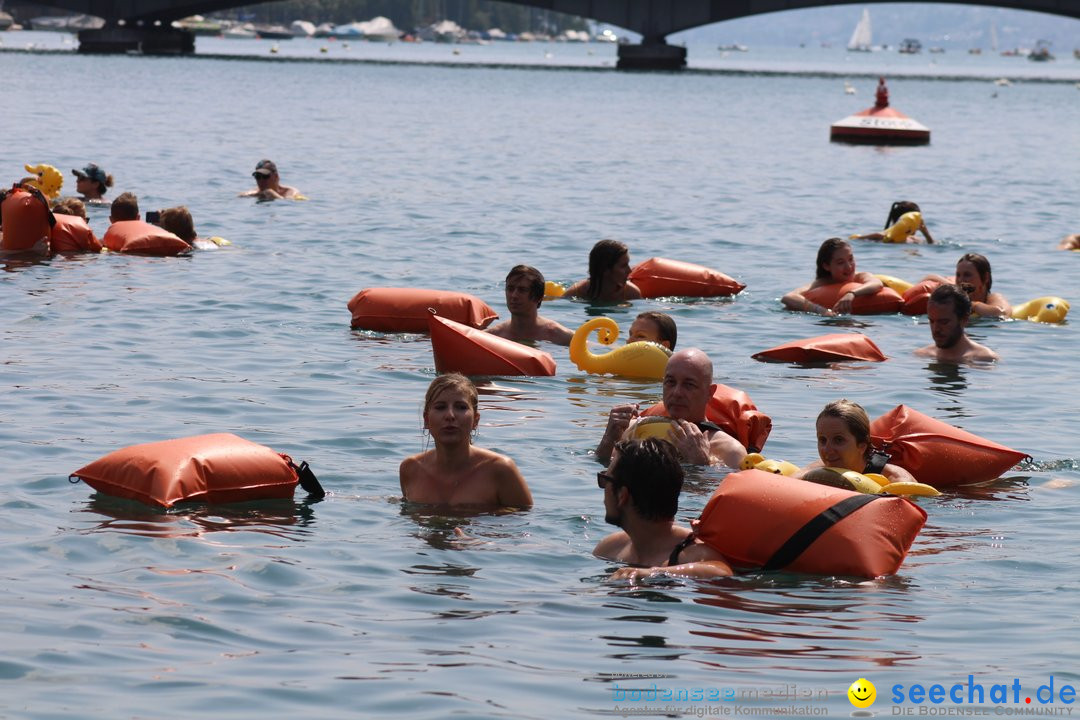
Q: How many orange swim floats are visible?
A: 13